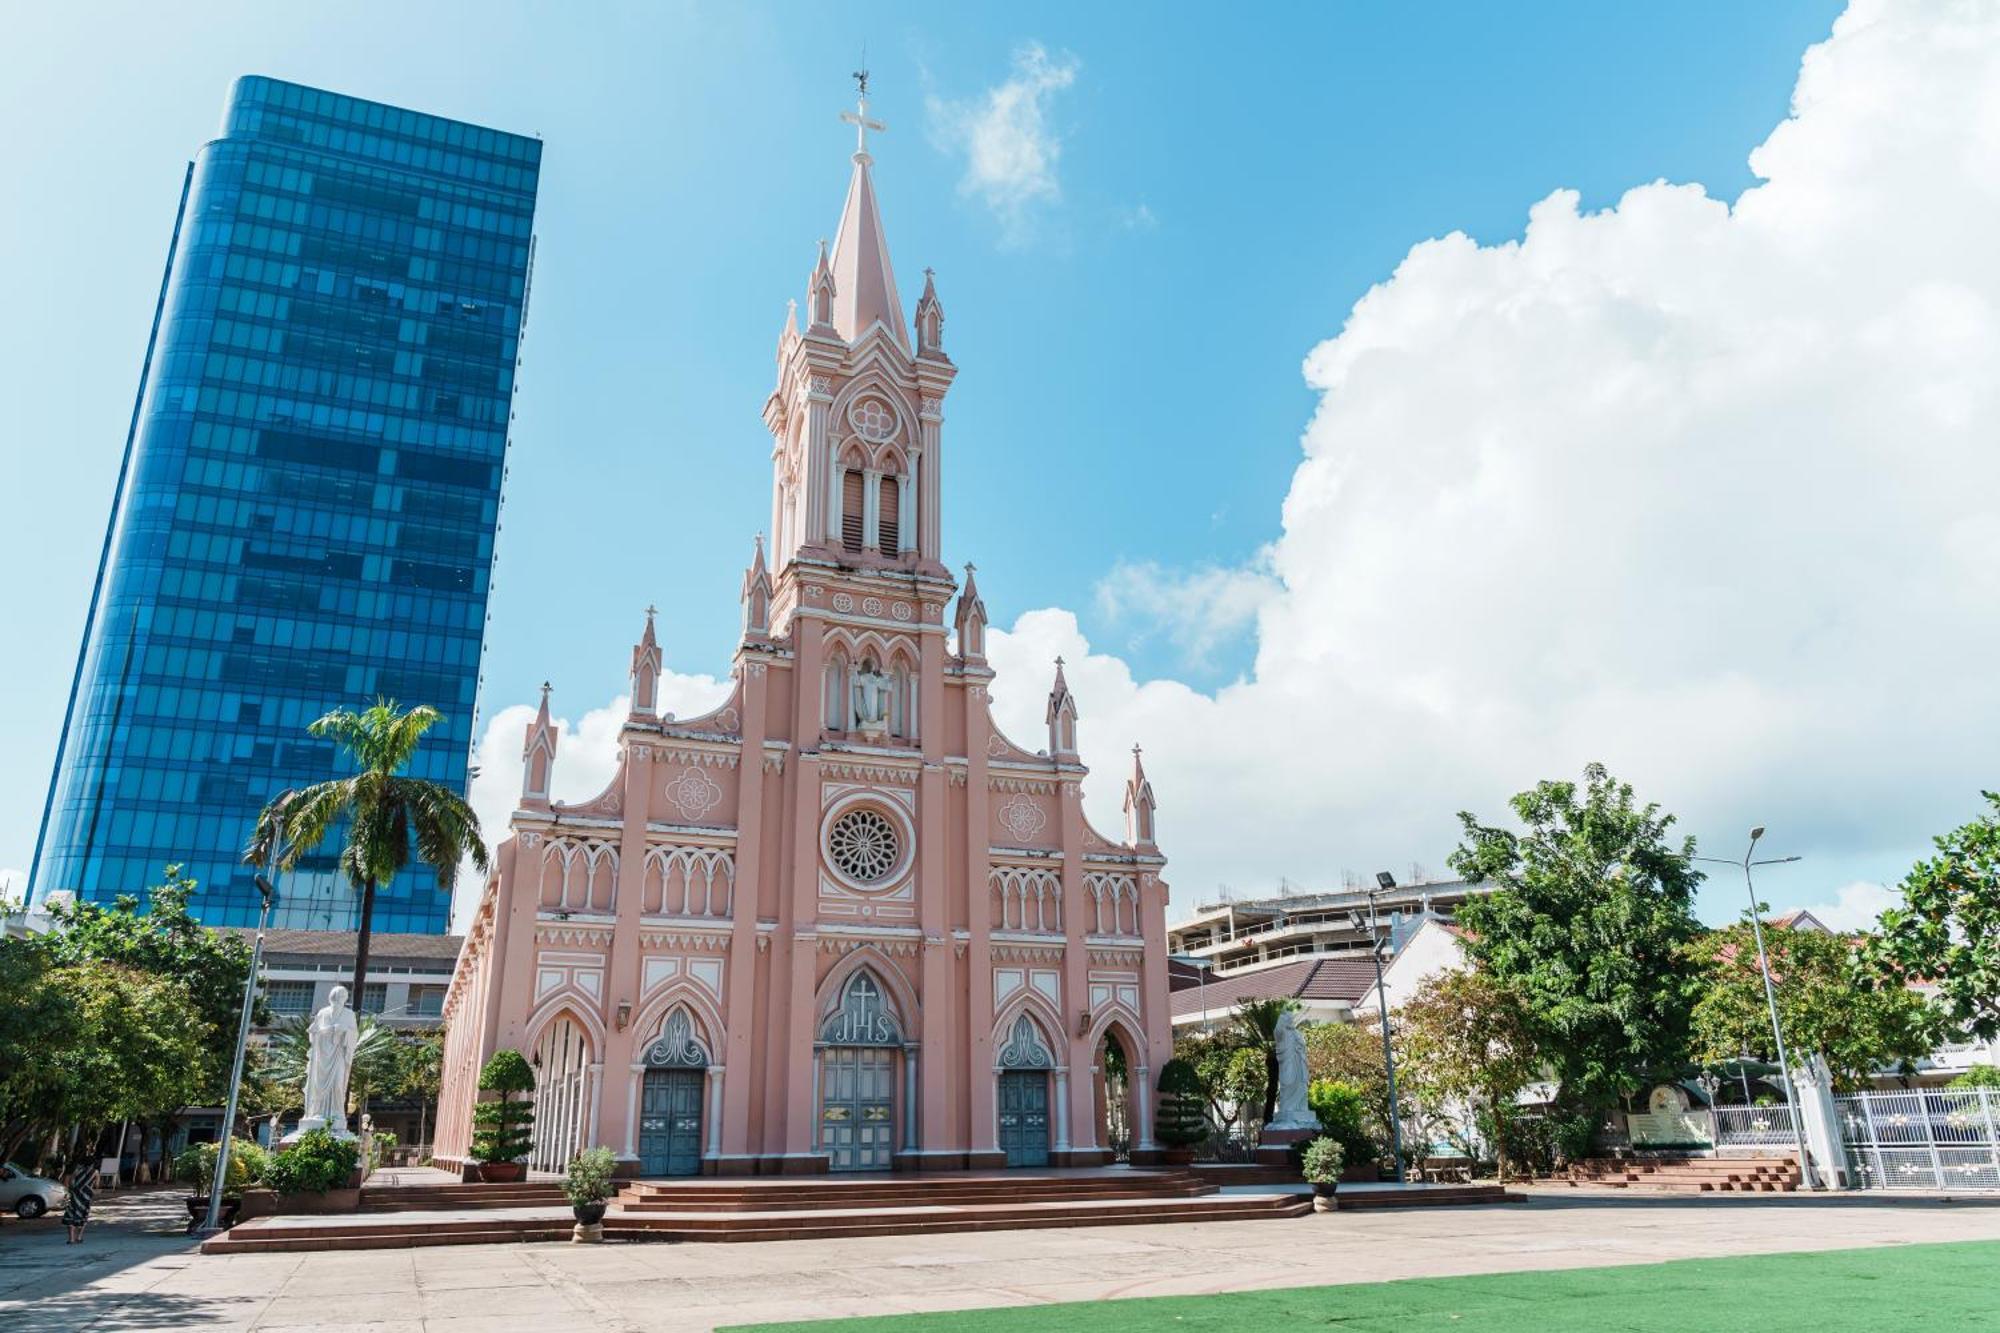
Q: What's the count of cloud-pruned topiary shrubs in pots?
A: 2